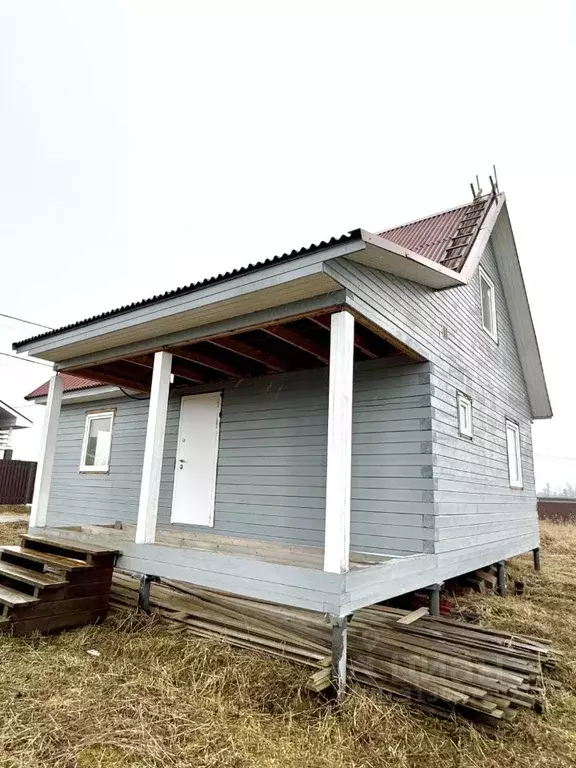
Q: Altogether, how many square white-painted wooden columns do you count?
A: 3